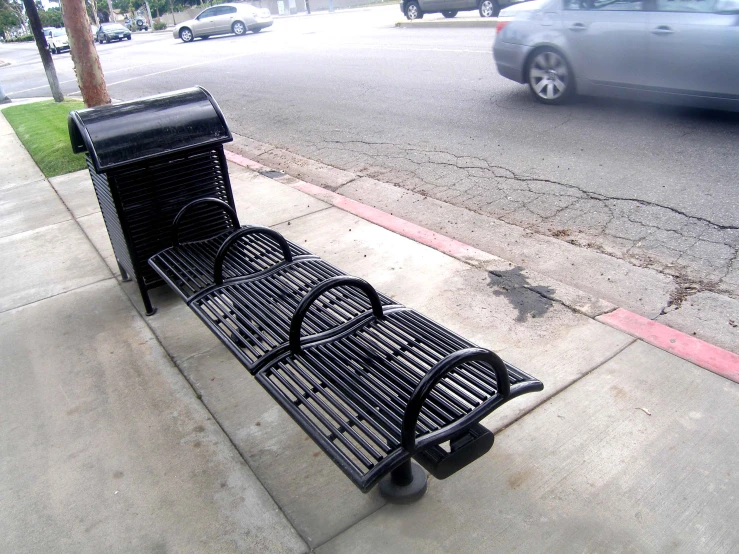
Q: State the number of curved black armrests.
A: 4